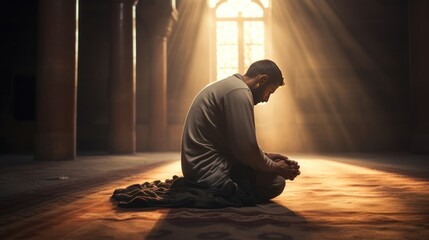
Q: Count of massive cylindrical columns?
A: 3